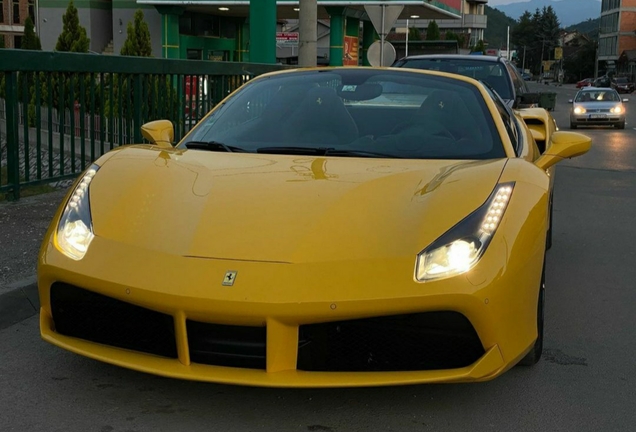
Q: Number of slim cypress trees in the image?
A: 3